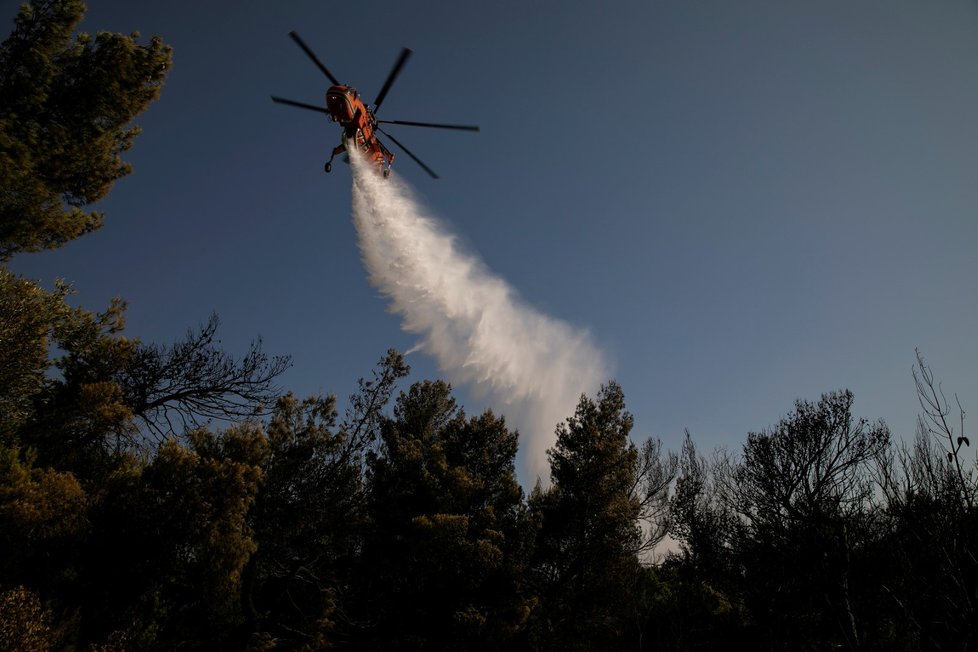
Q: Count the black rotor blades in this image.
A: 5